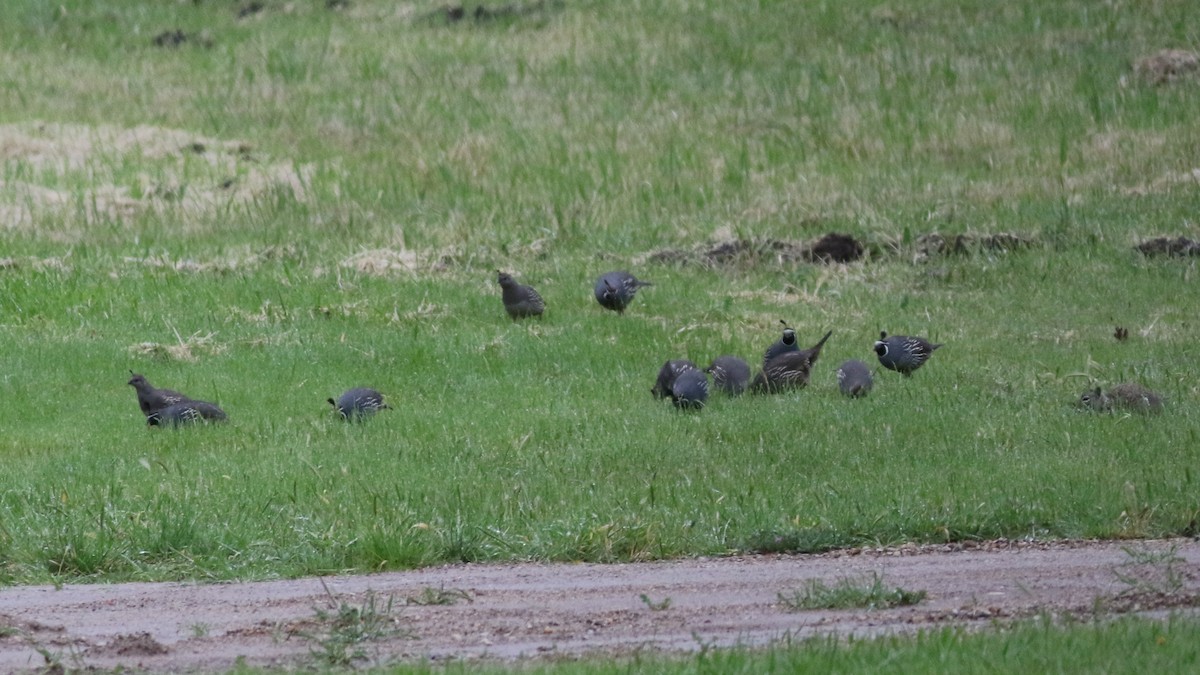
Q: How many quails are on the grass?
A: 12